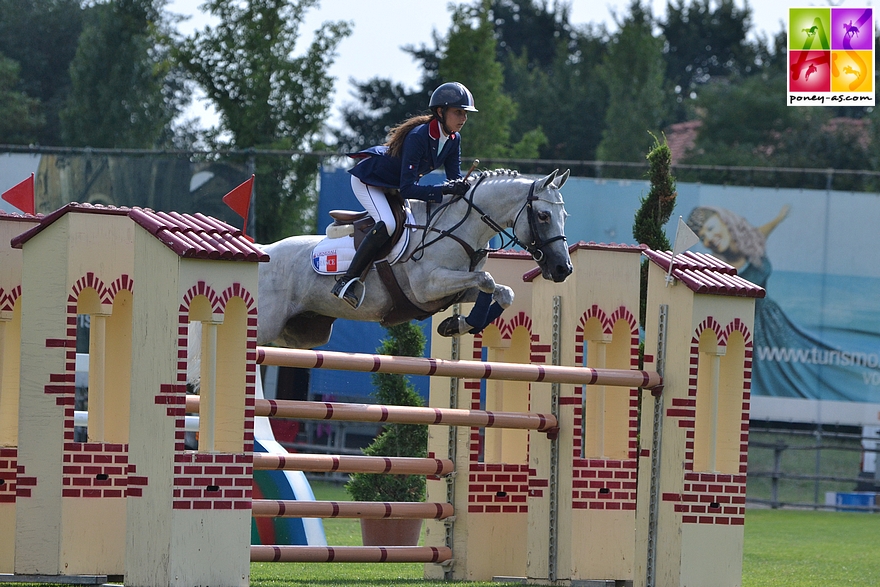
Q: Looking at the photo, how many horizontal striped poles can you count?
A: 5